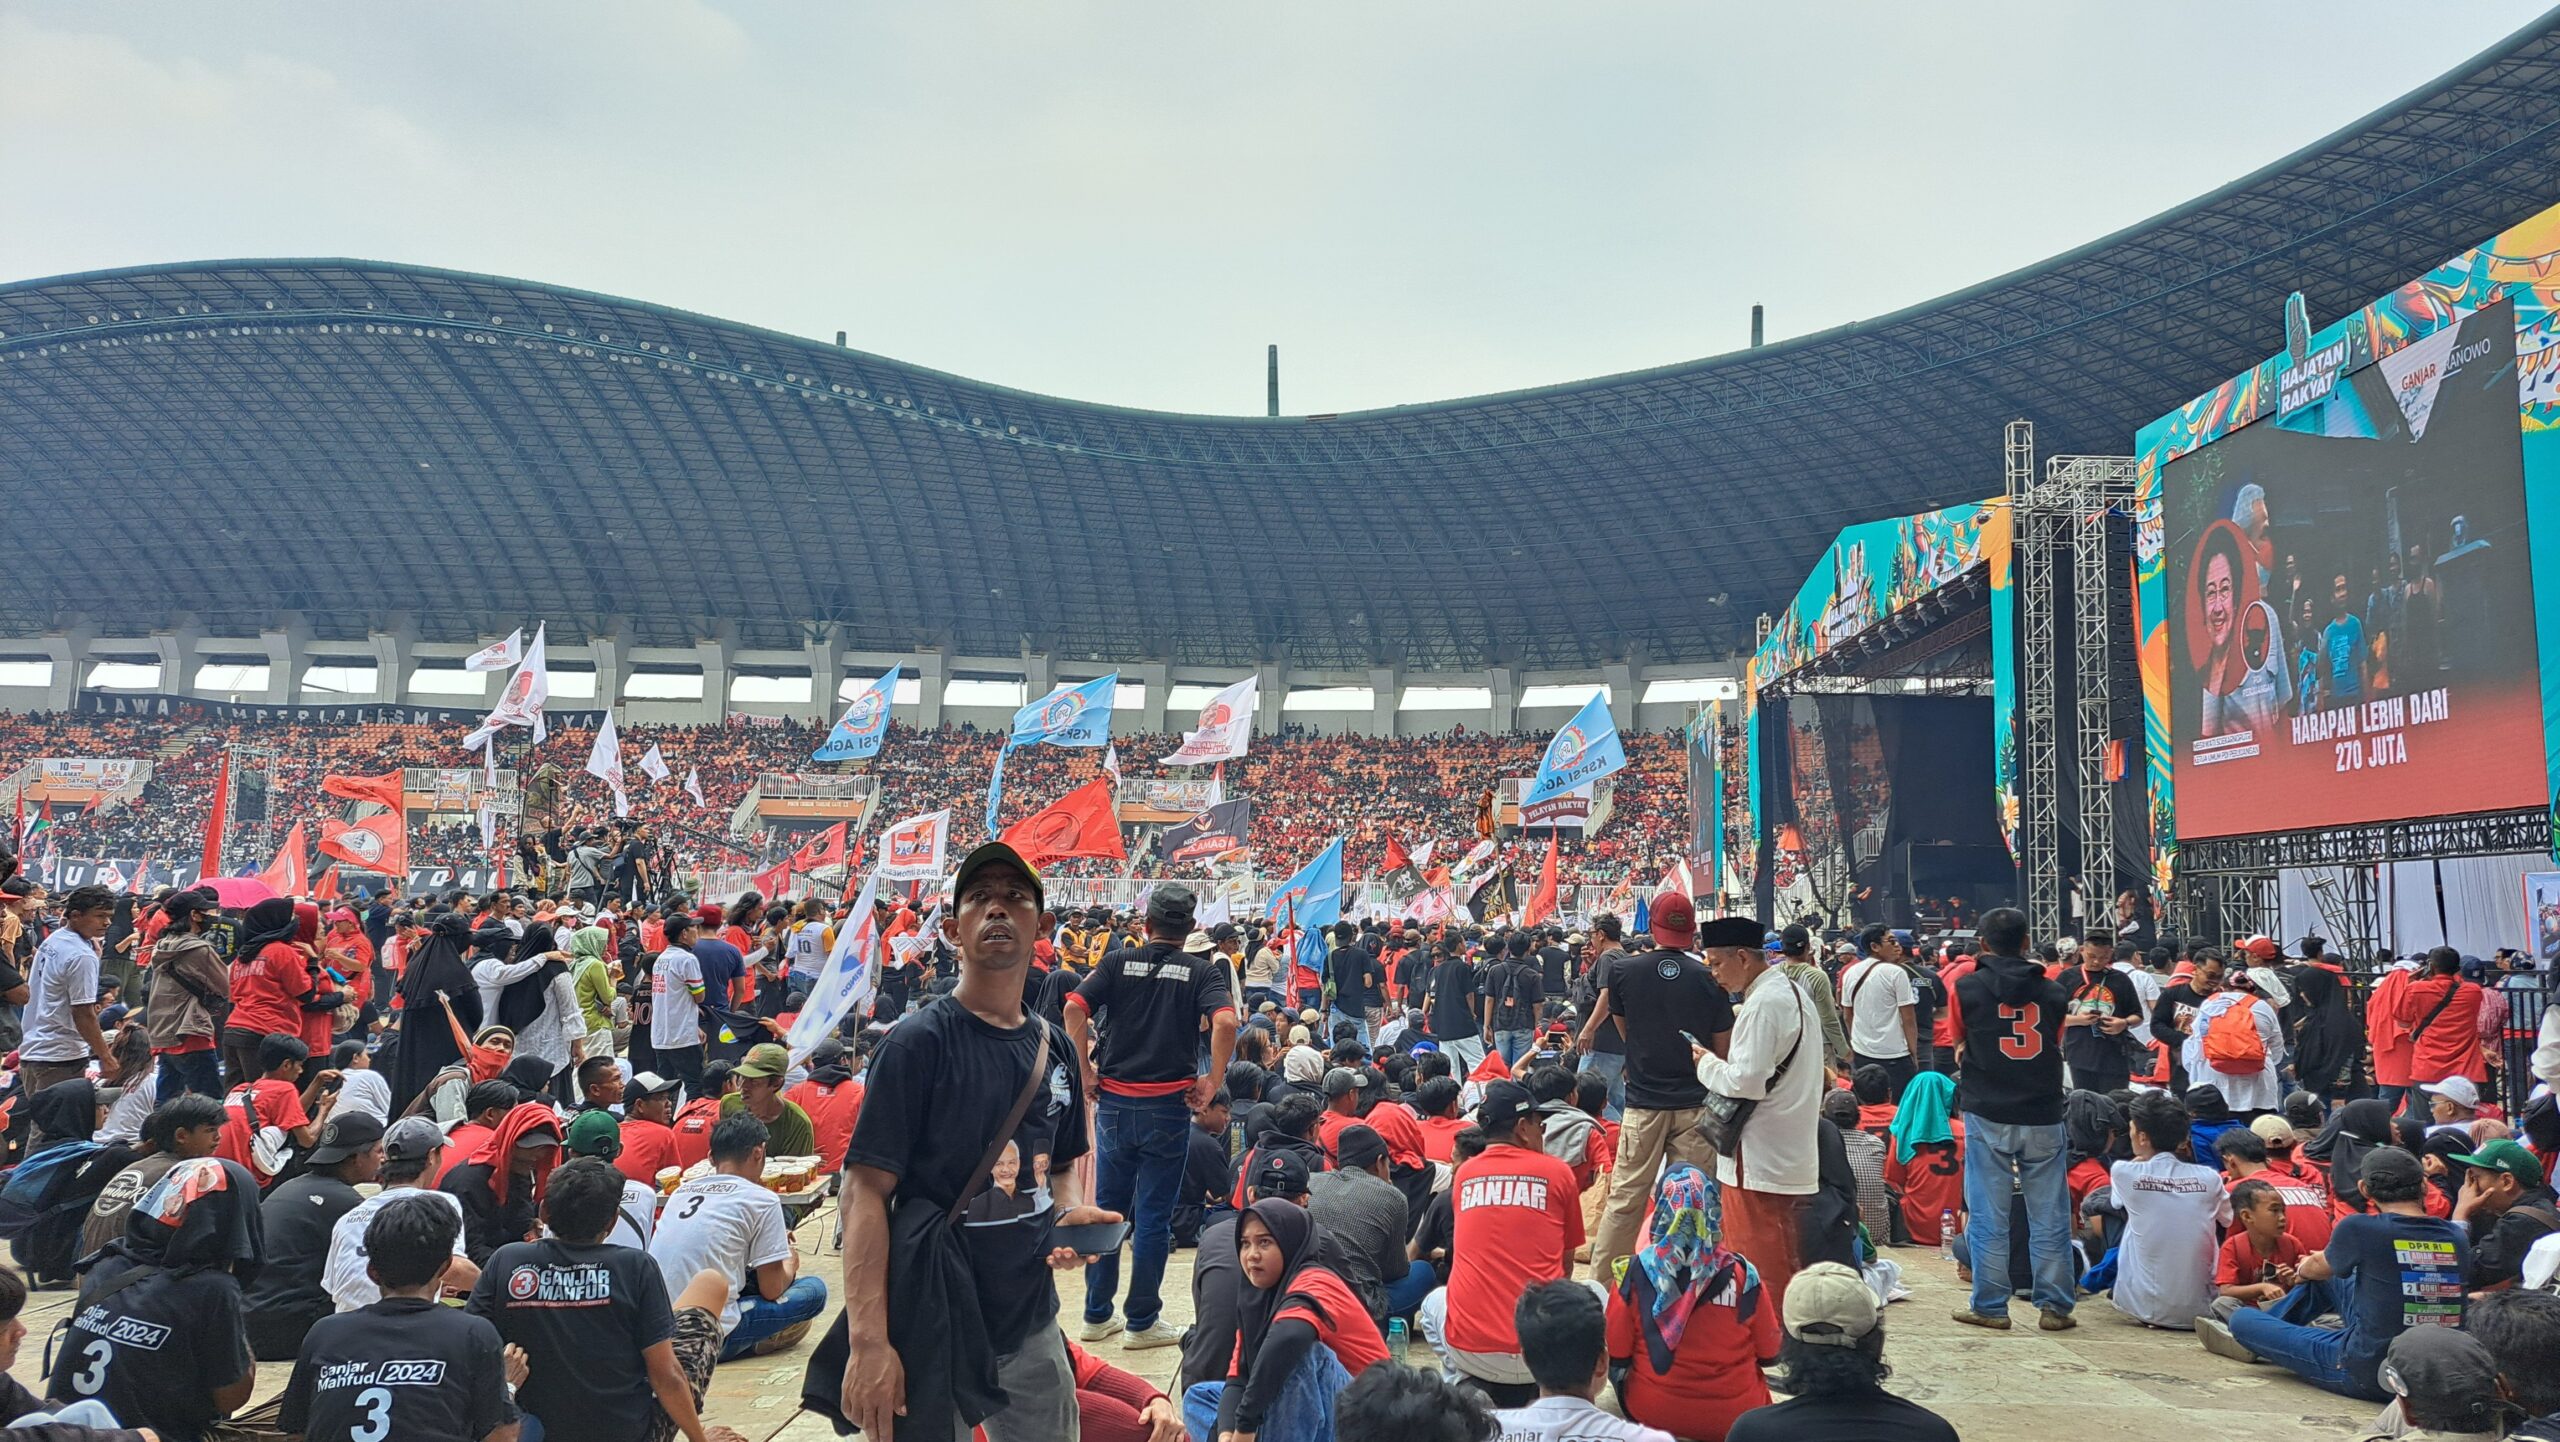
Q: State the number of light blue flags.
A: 5